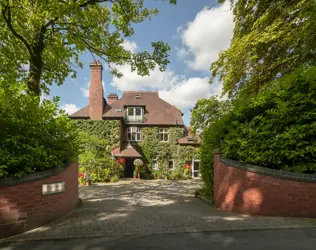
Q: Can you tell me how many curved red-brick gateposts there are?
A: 2